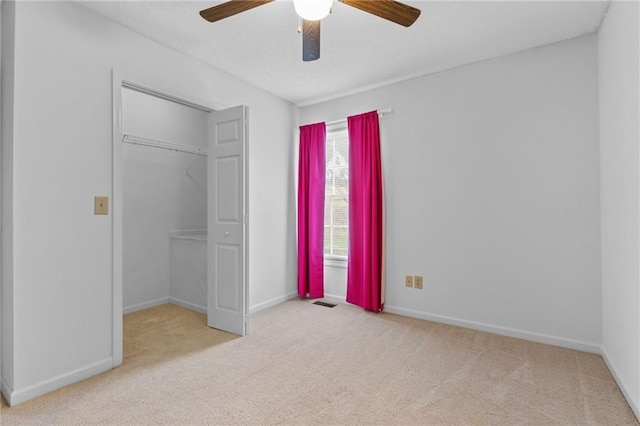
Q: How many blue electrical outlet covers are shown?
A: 0